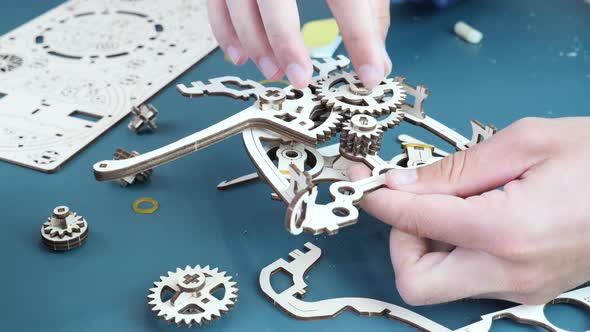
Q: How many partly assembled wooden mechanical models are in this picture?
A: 1